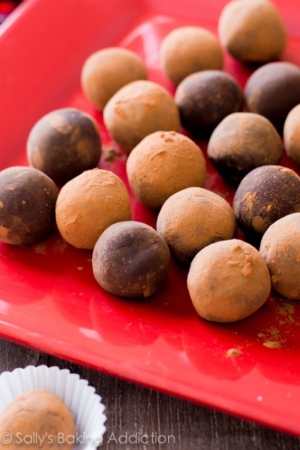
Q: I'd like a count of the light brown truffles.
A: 12